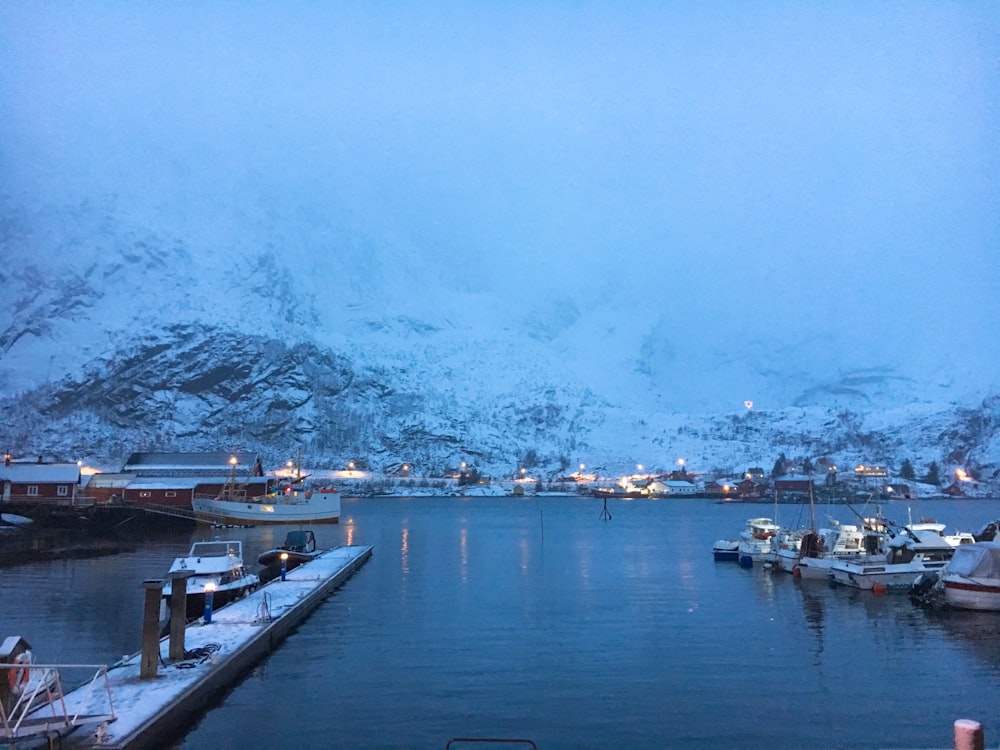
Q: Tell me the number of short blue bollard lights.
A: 2